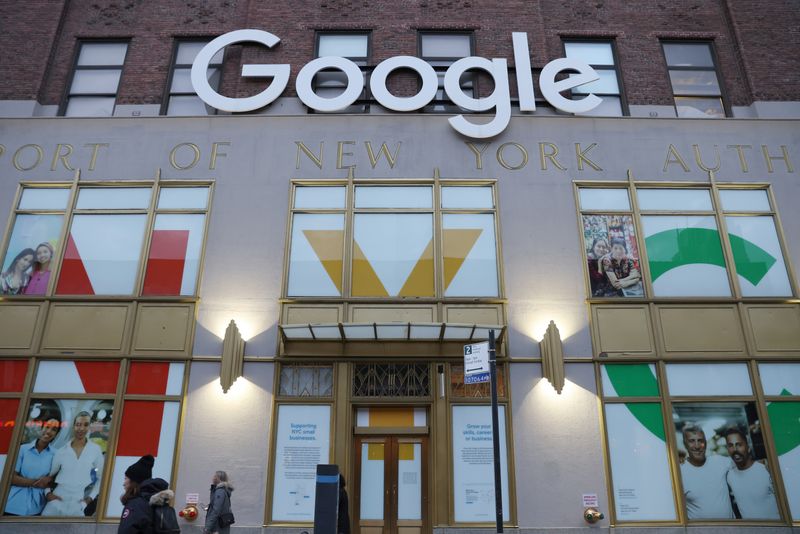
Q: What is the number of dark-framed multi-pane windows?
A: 6